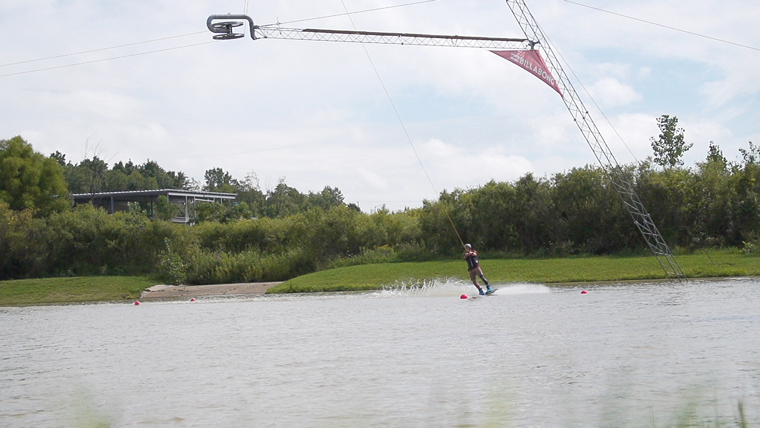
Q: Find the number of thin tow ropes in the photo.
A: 1